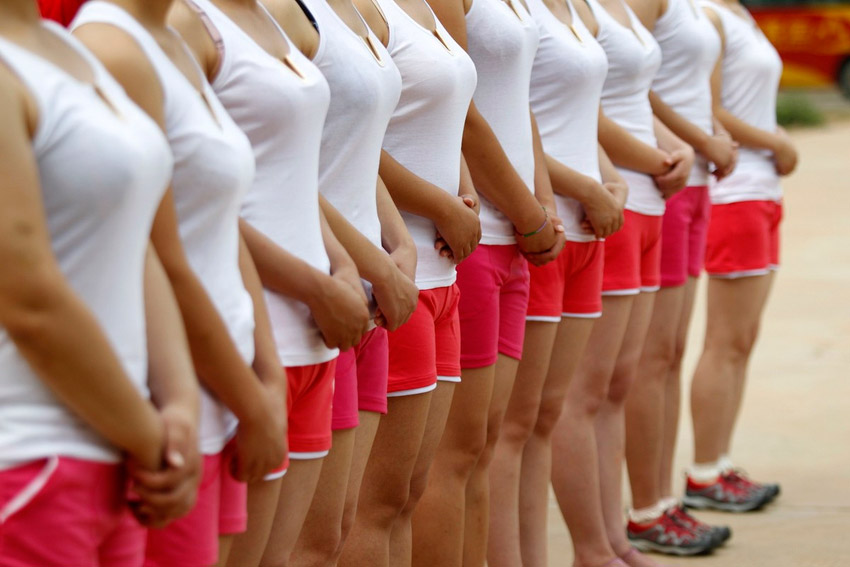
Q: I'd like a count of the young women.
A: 10